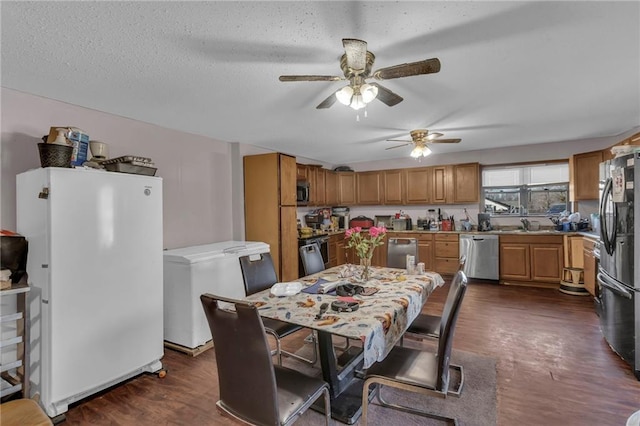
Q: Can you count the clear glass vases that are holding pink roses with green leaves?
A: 1